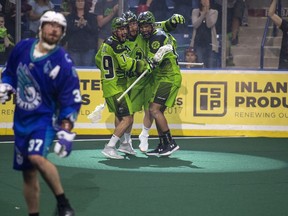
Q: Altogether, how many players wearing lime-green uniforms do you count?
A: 3